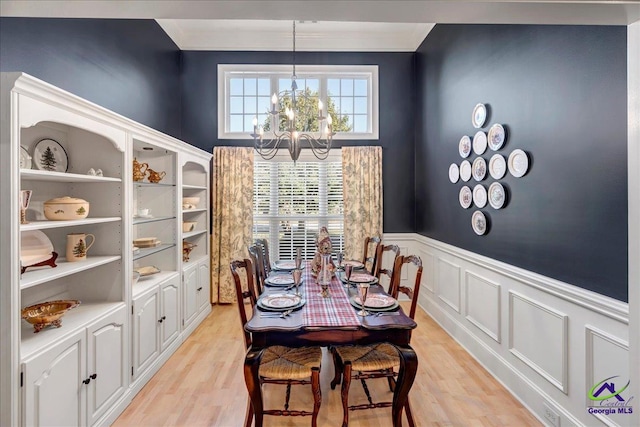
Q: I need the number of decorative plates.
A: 13